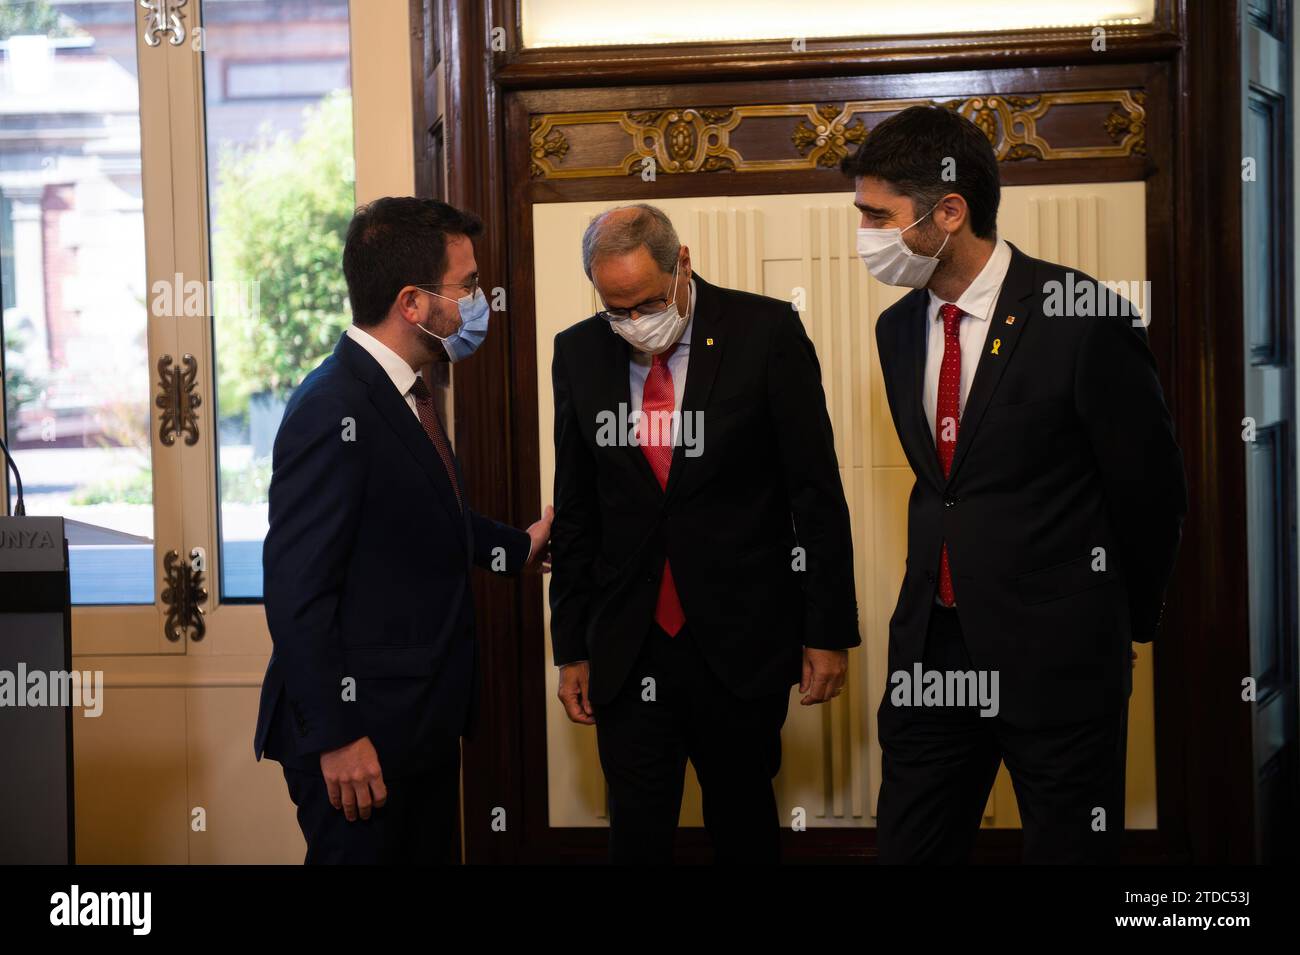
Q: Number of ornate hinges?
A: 3